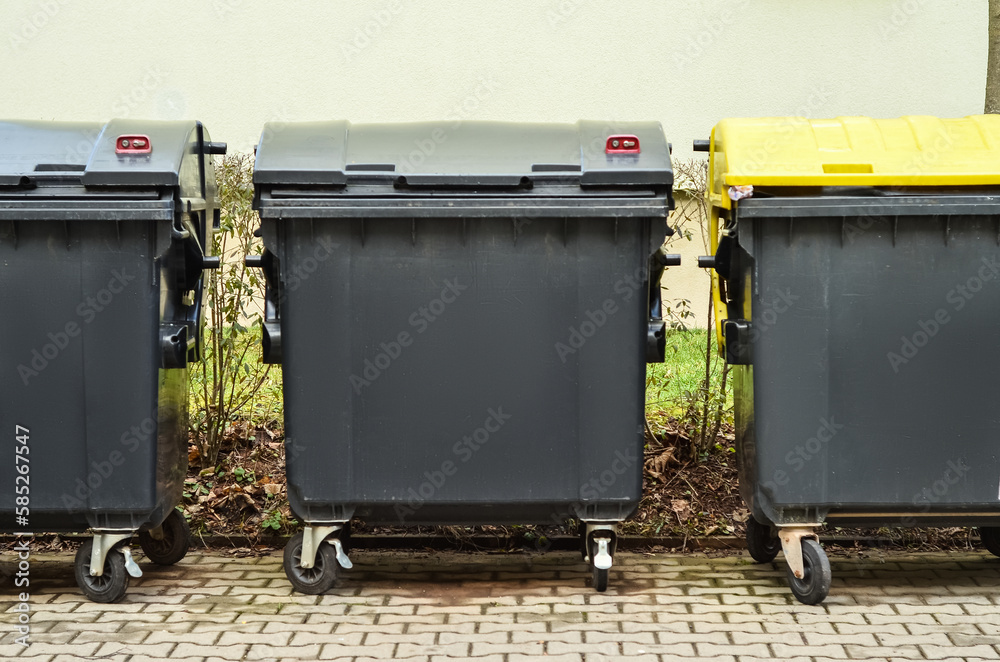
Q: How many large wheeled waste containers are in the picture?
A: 3